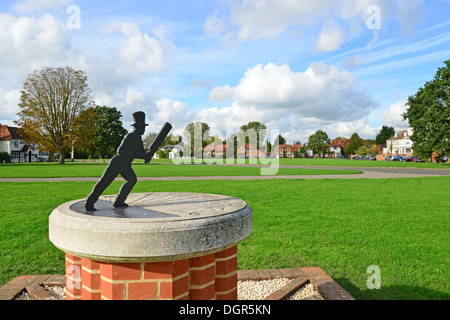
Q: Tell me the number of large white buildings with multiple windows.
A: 2